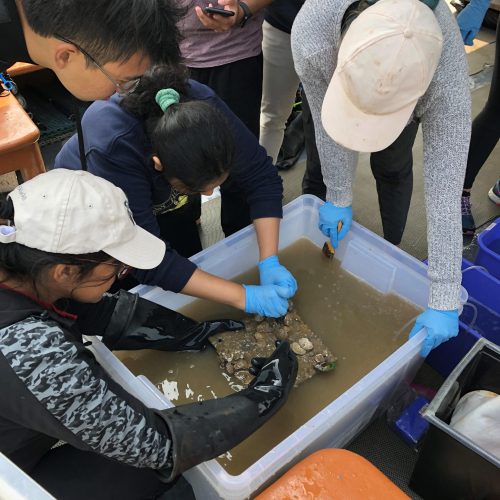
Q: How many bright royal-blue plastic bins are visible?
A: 2